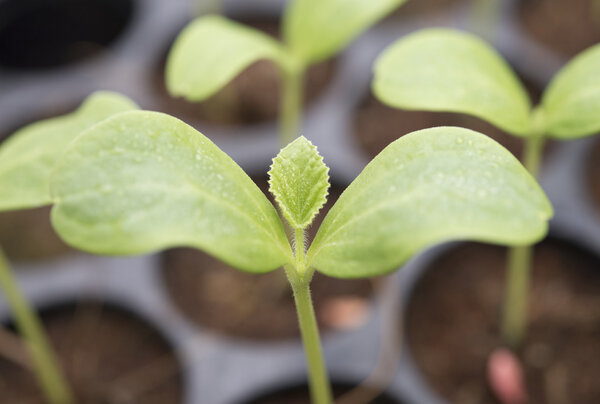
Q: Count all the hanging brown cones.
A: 0